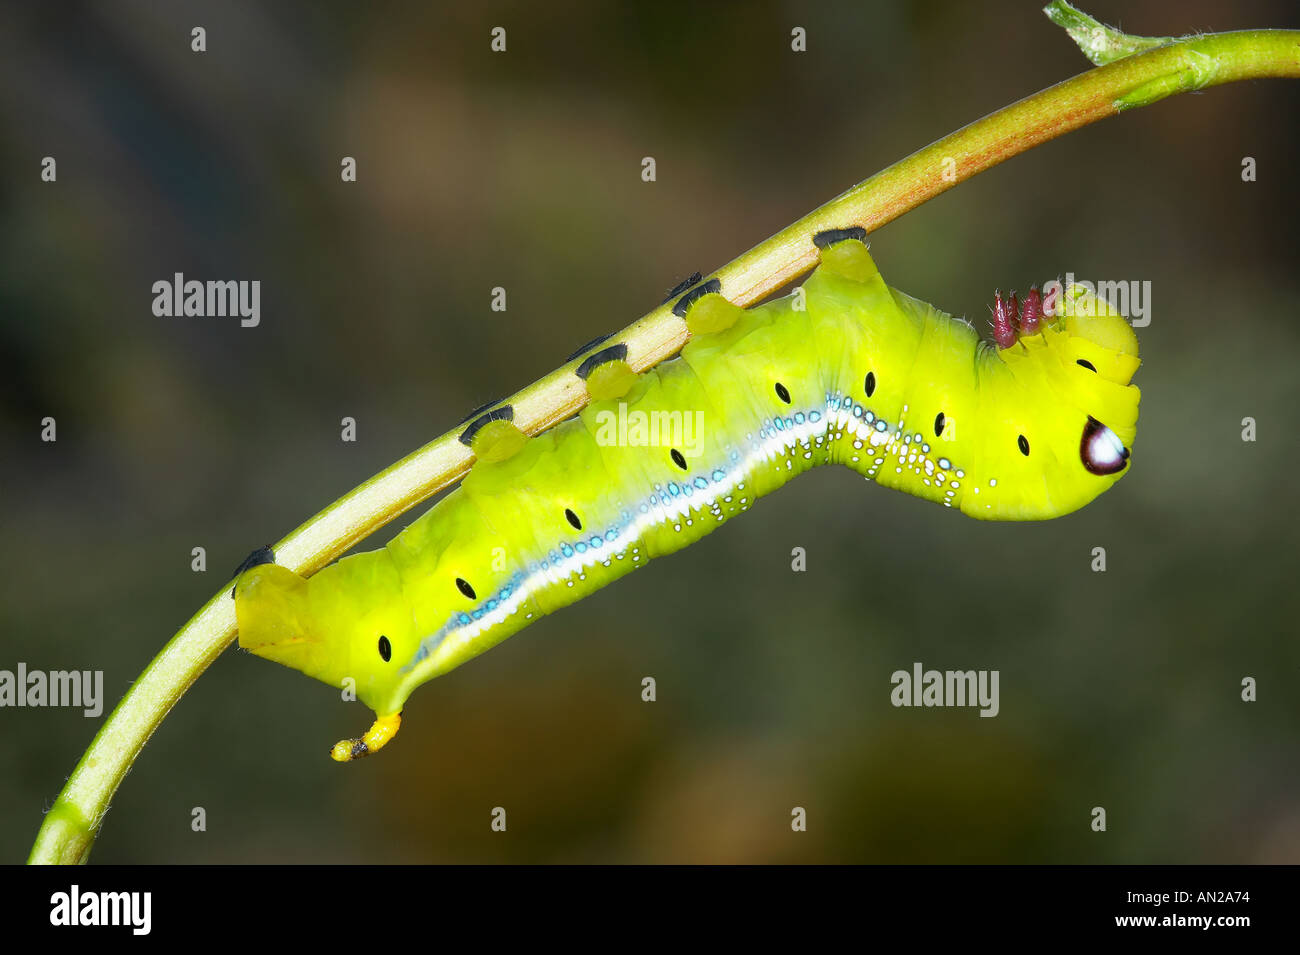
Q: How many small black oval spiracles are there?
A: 9